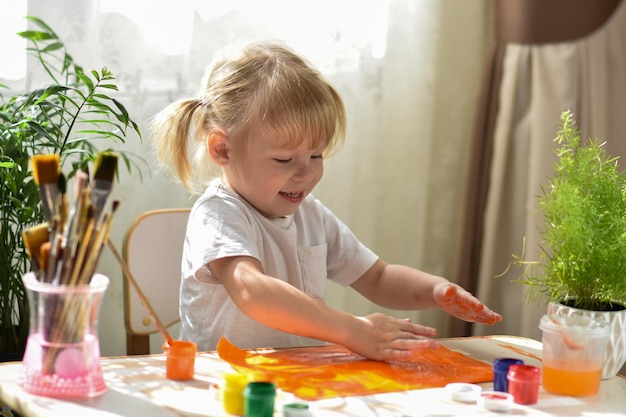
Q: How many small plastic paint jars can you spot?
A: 5